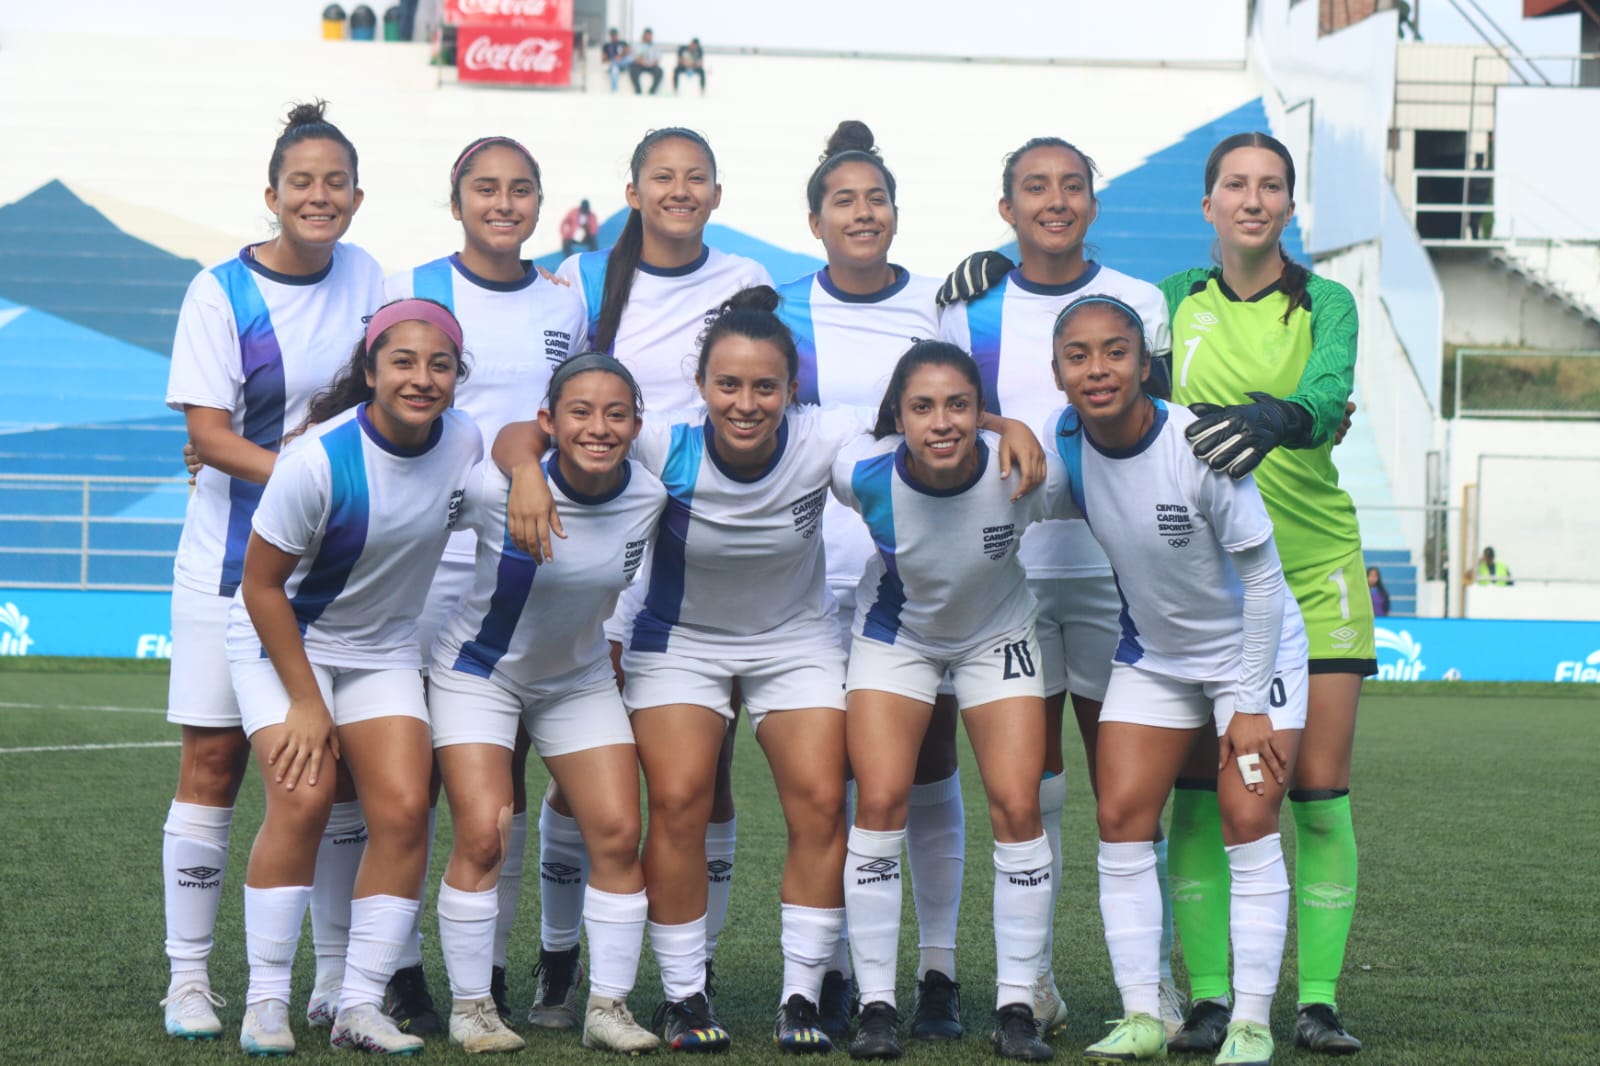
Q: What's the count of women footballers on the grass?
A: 11